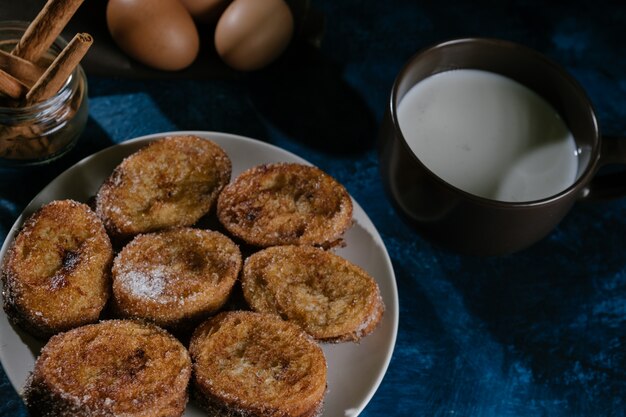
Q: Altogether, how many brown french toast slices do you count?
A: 7